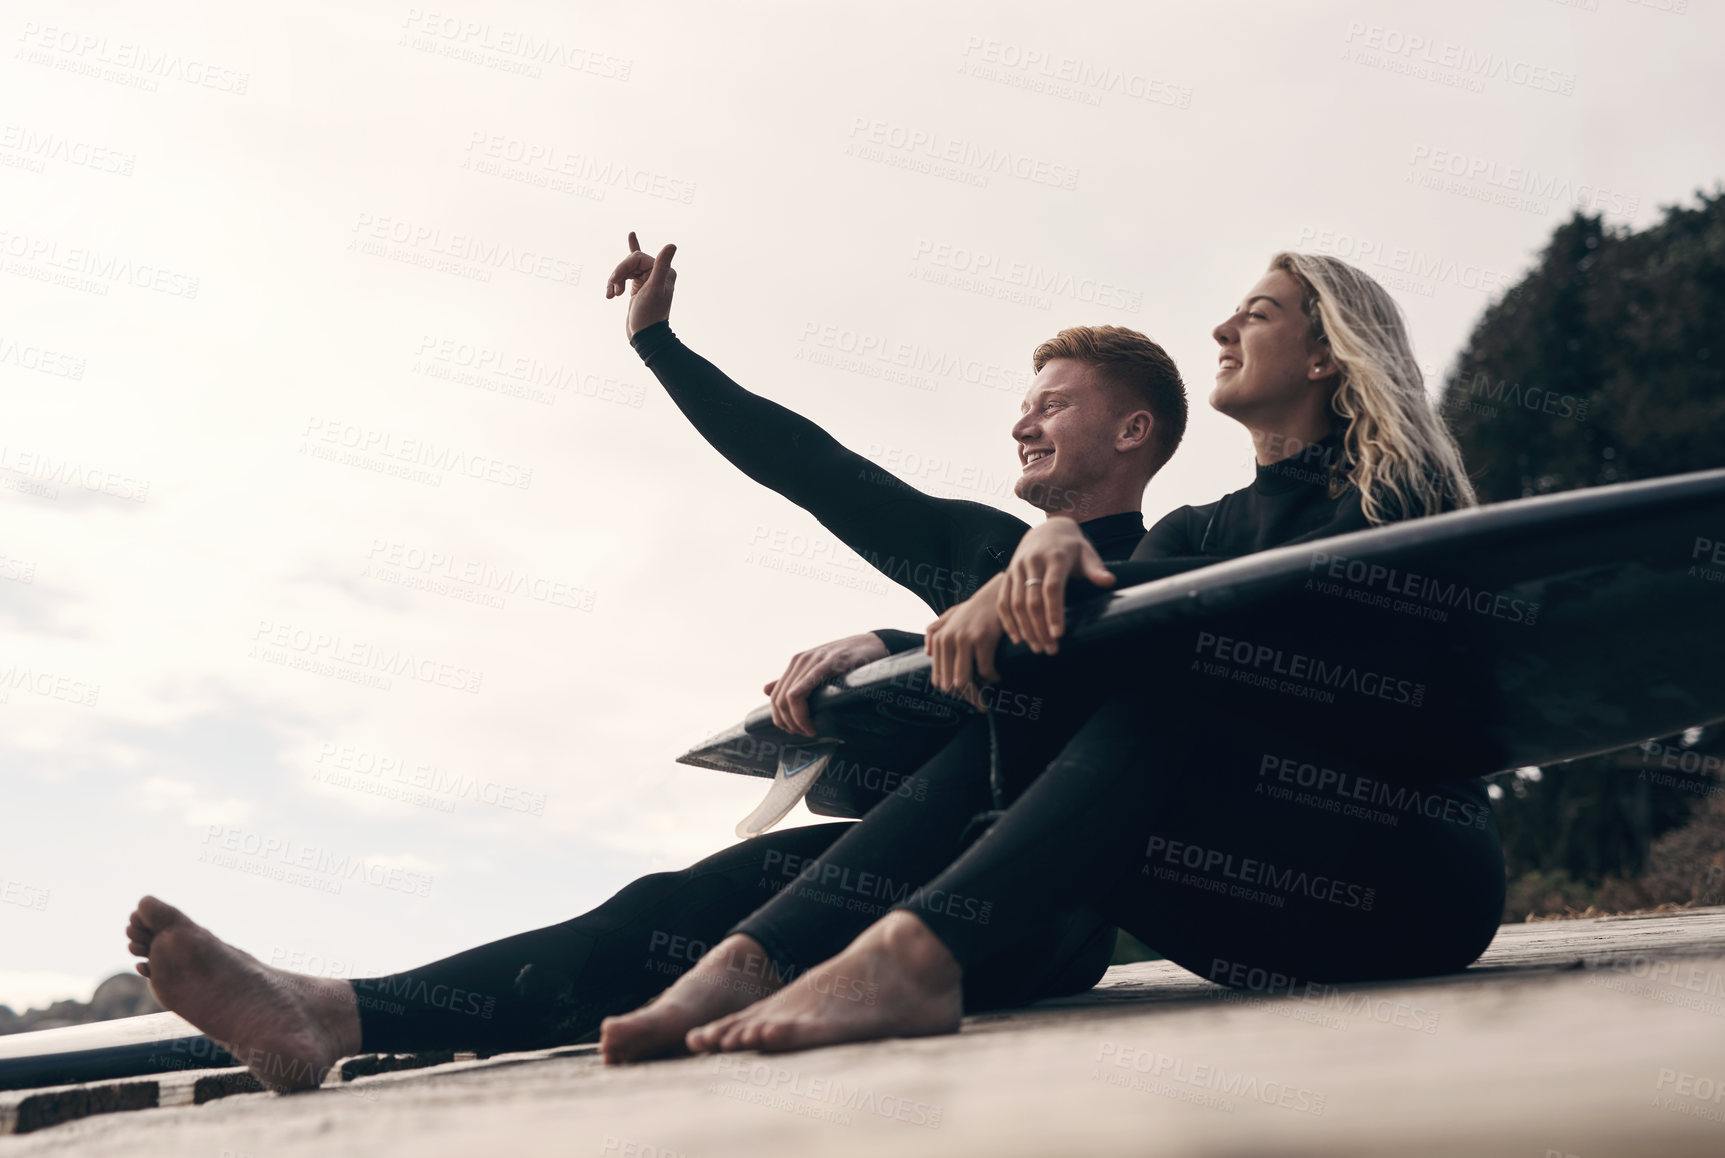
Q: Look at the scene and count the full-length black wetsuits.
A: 2